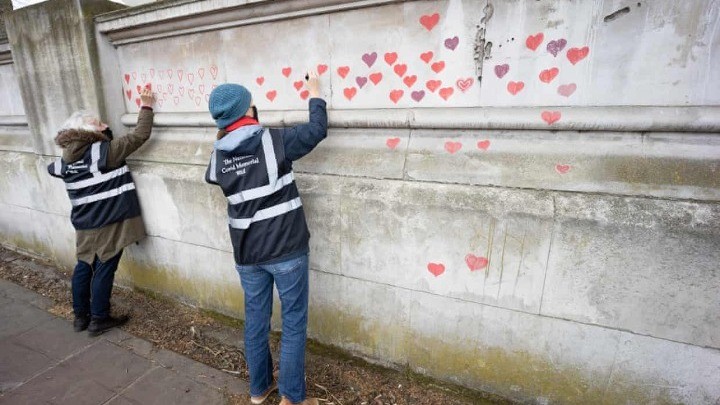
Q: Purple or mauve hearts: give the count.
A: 6